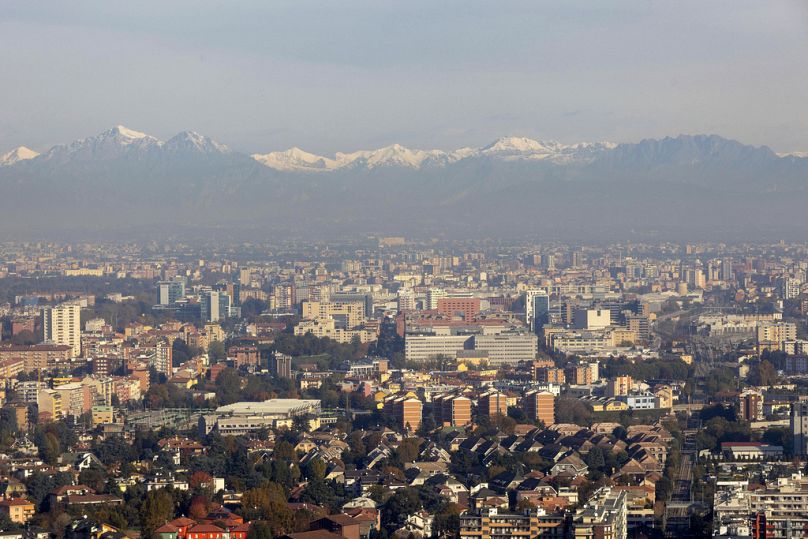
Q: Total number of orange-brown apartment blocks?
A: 4